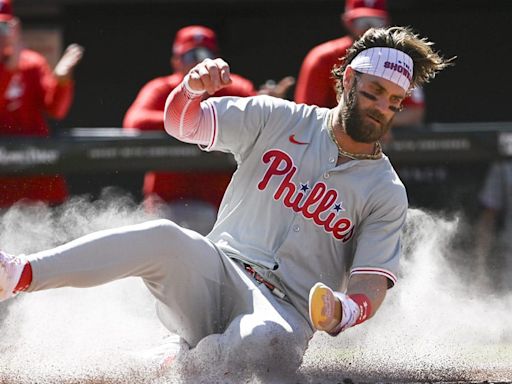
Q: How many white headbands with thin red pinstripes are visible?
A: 1